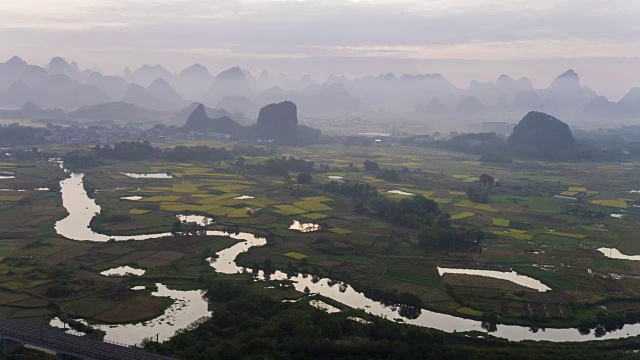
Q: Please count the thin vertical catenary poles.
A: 4